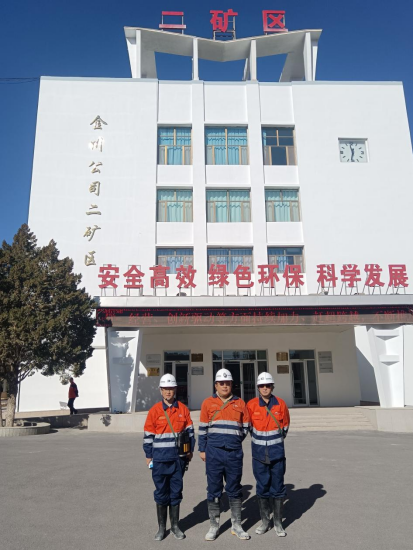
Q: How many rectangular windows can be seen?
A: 9